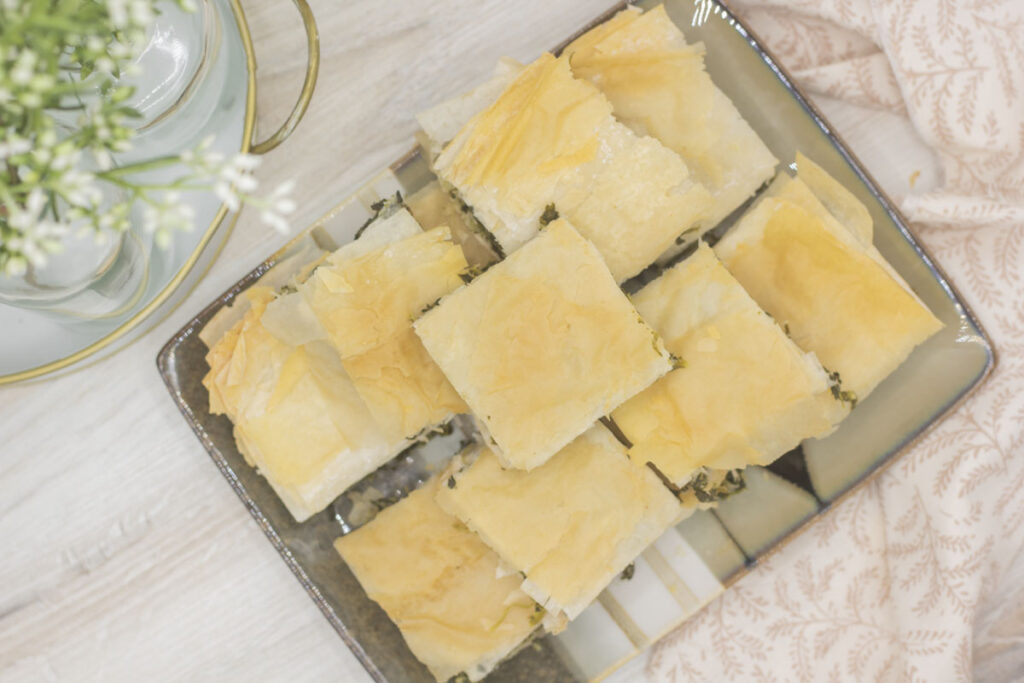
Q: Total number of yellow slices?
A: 9